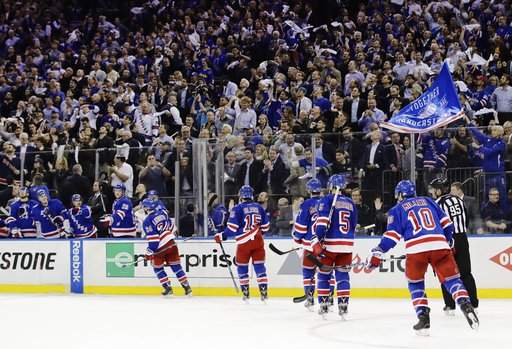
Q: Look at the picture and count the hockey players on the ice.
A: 5